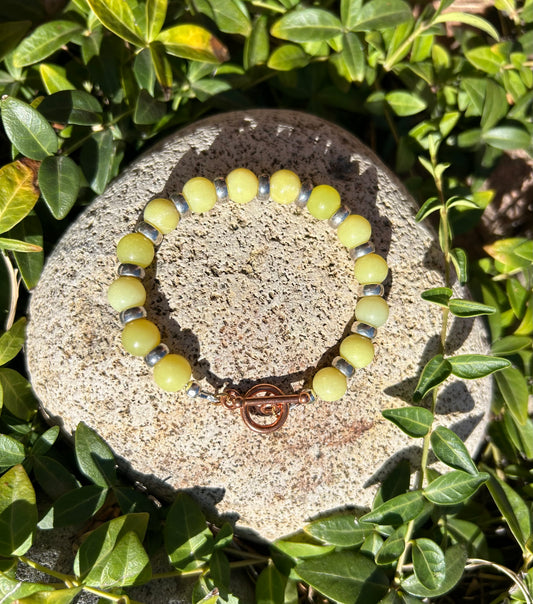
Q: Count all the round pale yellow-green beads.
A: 14